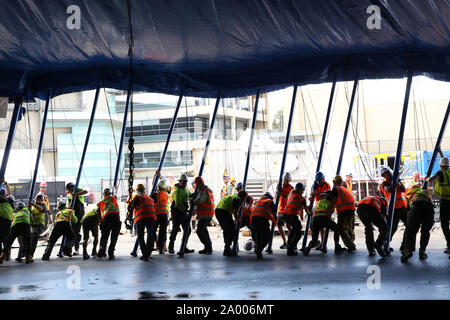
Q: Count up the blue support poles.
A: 12